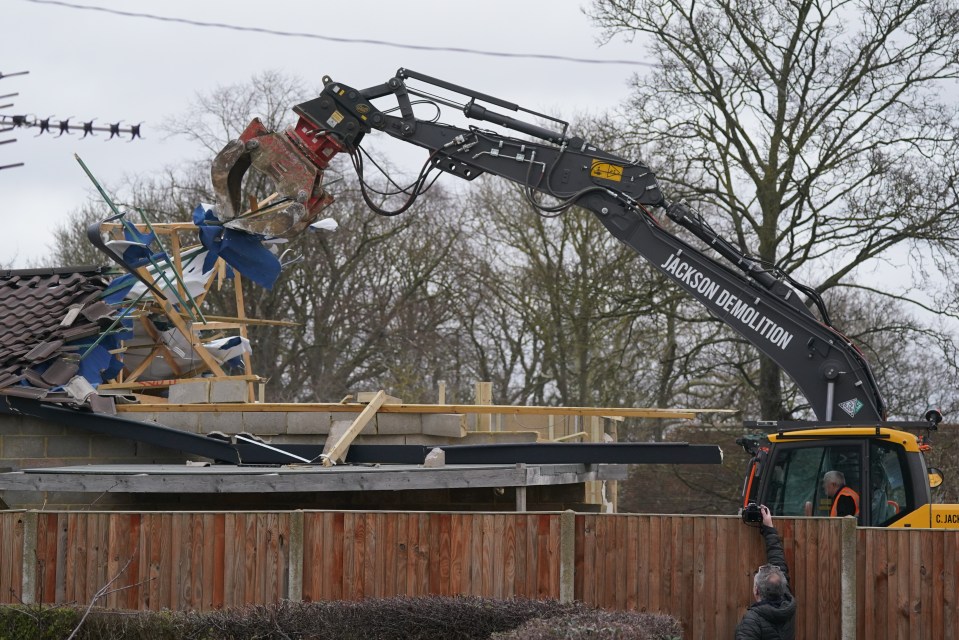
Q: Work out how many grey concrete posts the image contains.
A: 4